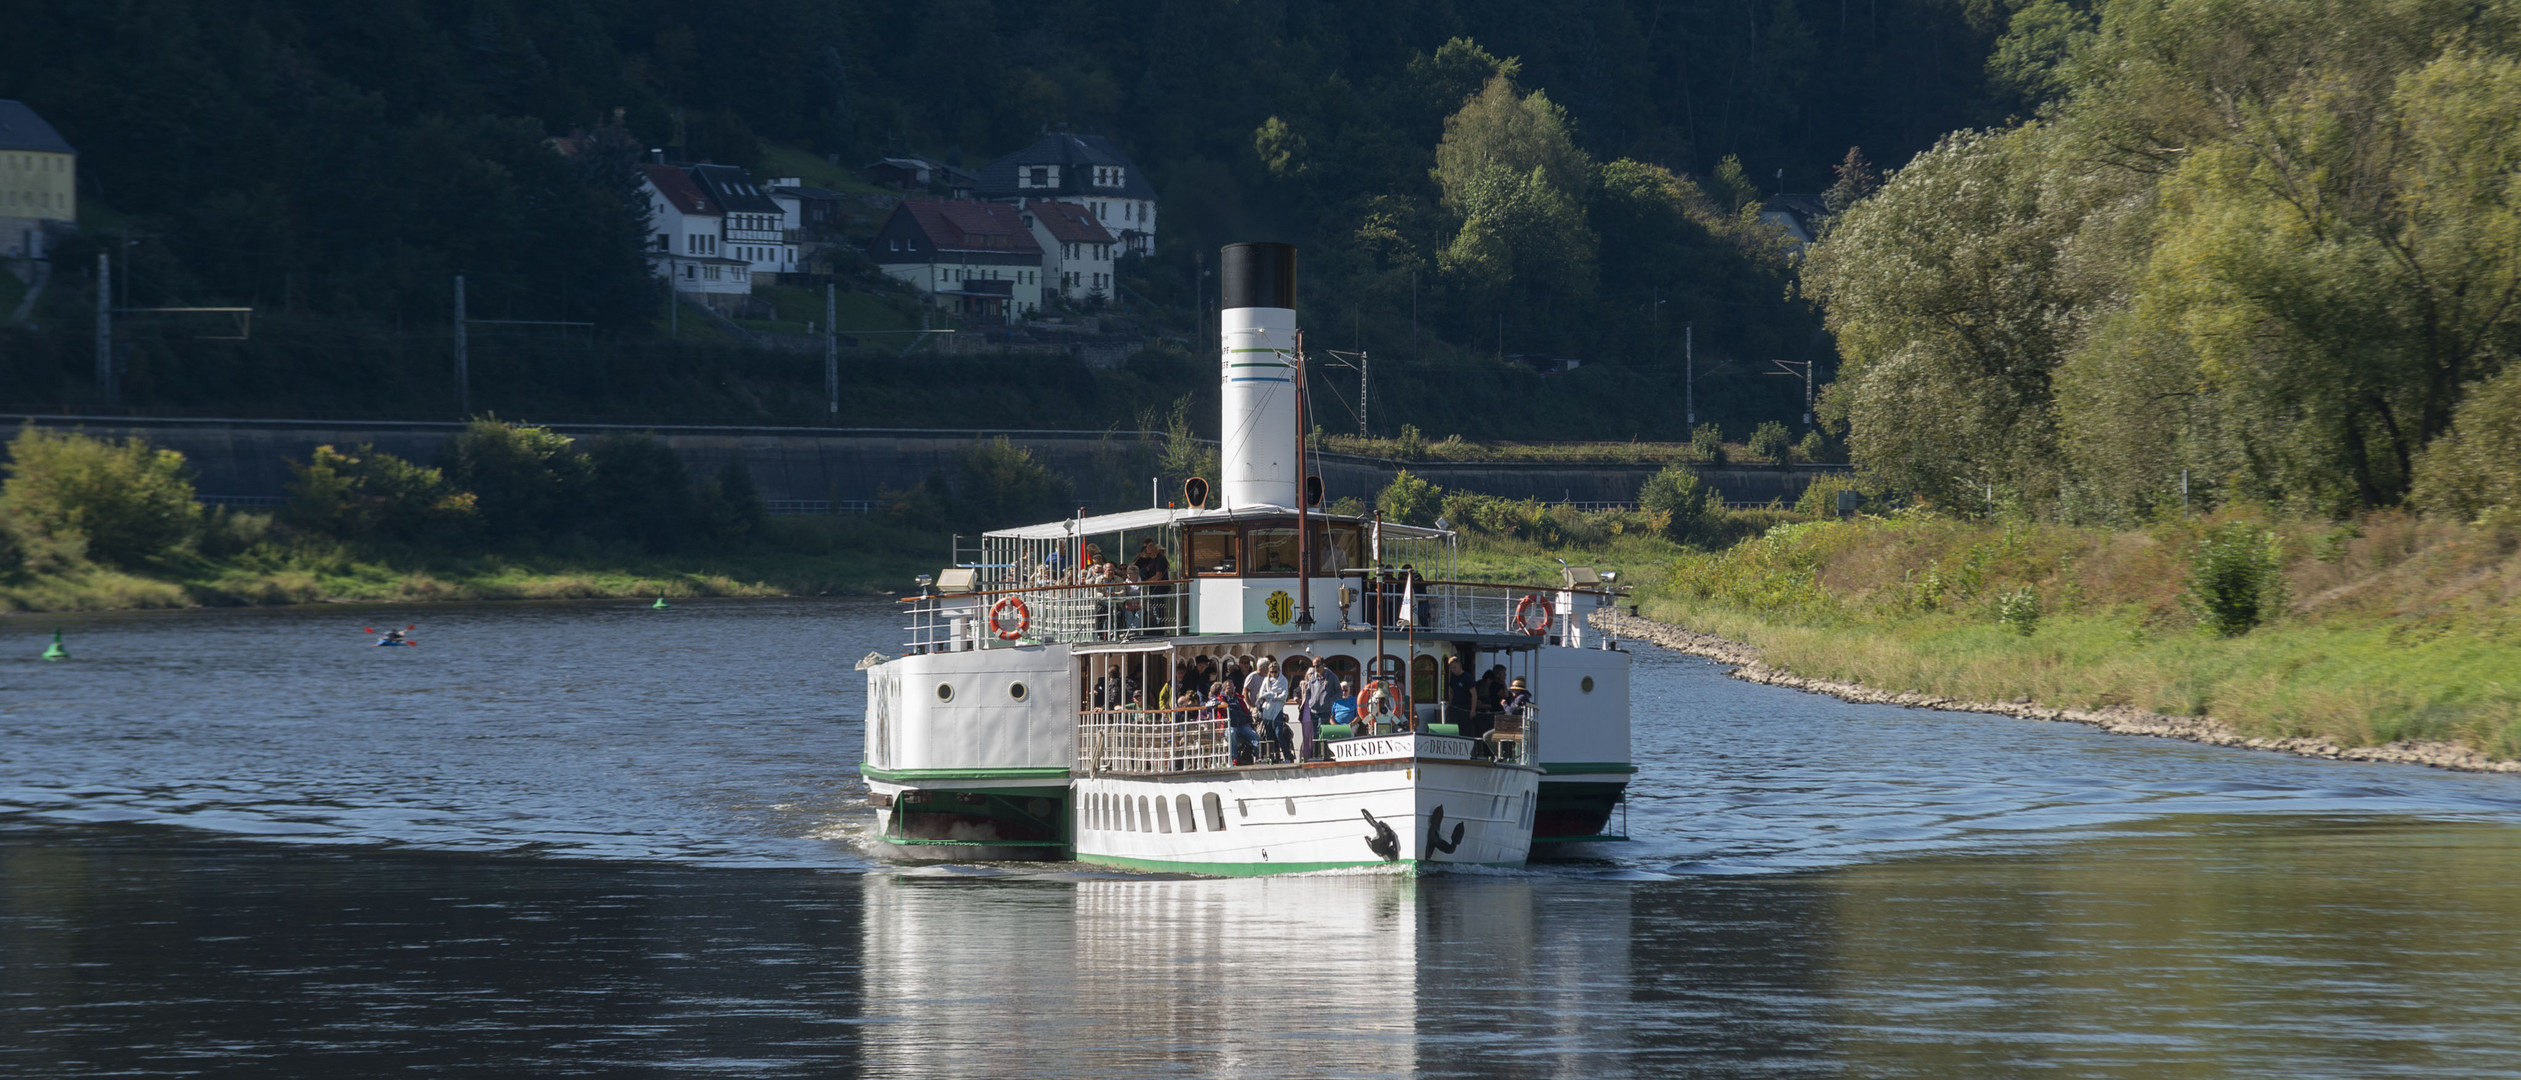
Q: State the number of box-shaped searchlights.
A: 2